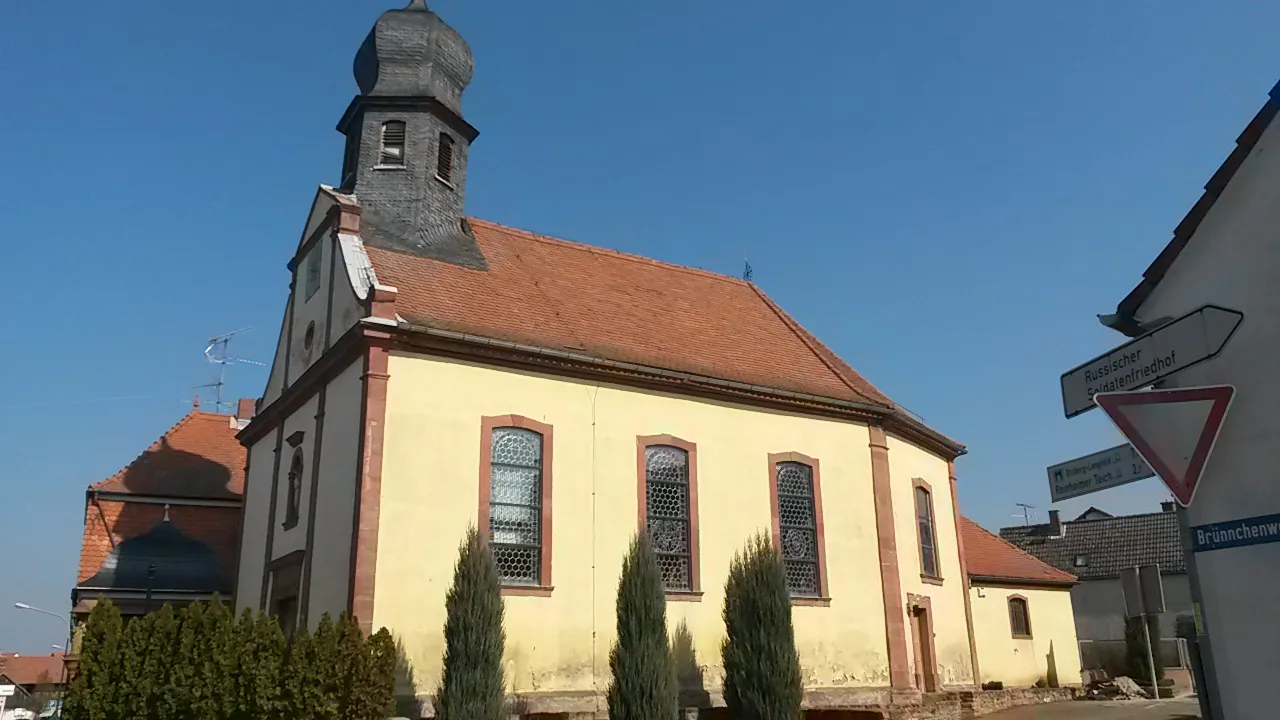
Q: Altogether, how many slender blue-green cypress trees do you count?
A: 3